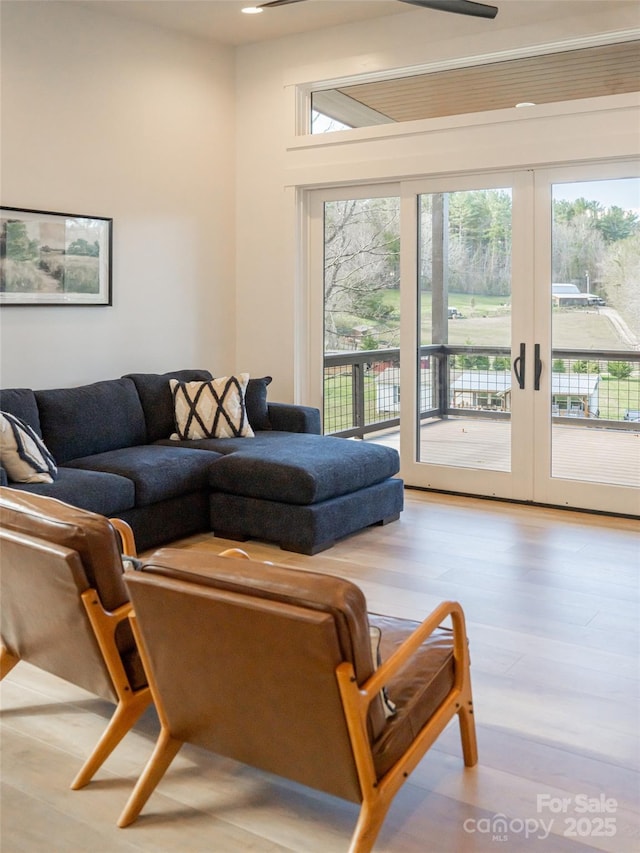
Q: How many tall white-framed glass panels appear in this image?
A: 3